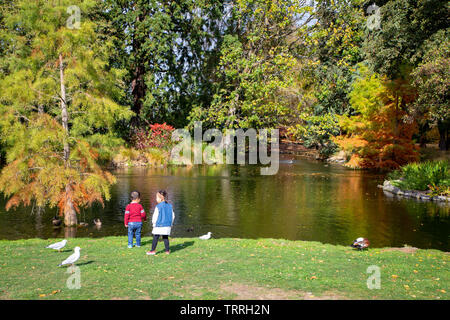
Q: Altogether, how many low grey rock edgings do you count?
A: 1